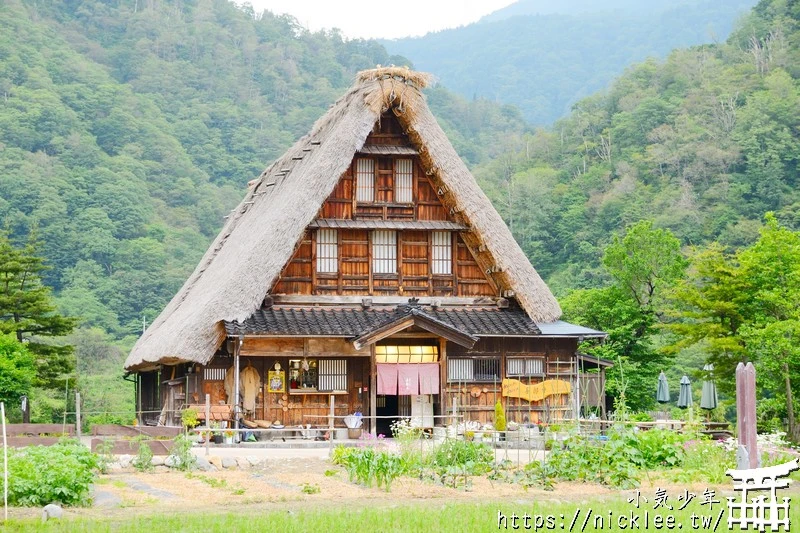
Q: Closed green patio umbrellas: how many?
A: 3